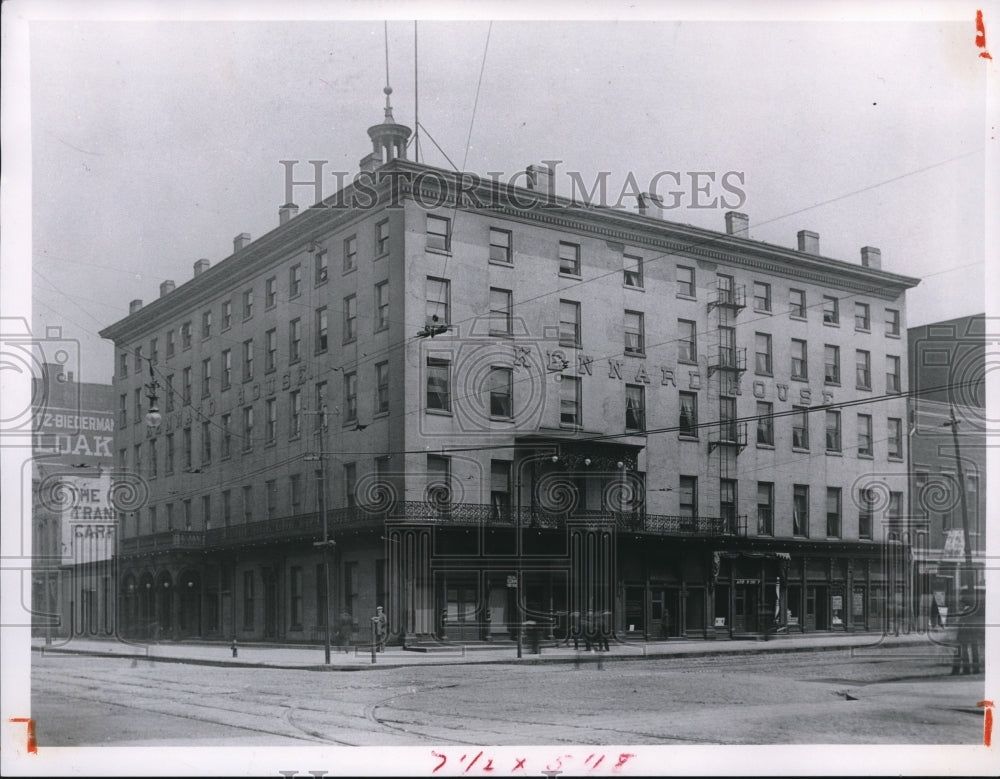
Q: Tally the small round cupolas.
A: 1